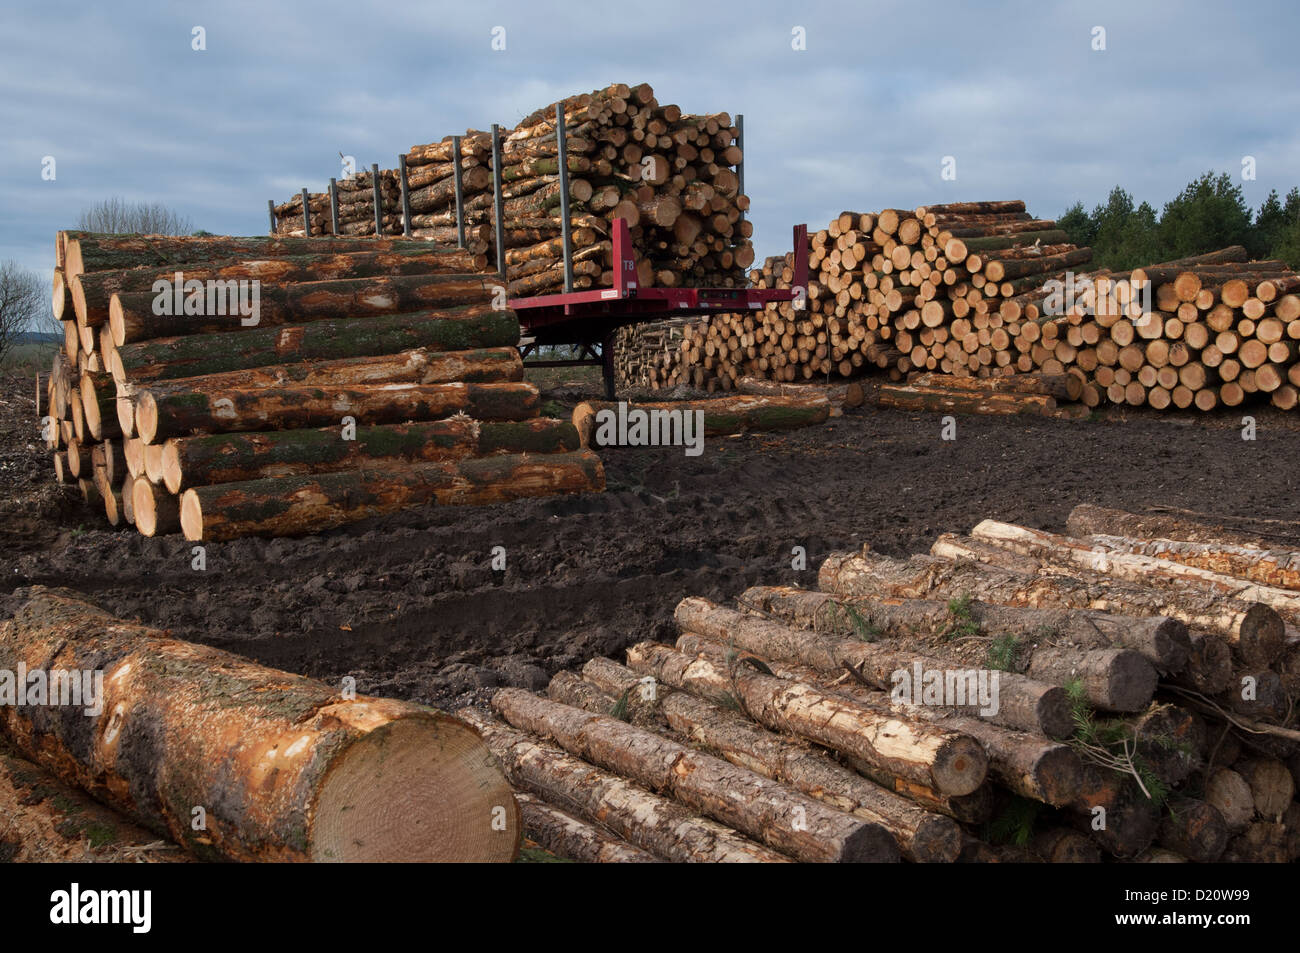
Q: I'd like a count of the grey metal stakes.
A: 9